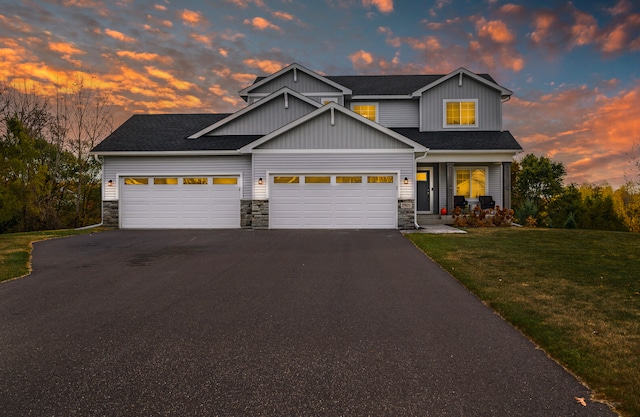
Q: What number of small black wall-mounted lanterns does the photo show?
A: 3